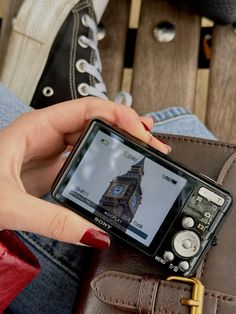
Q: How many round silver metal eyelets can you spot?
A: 5